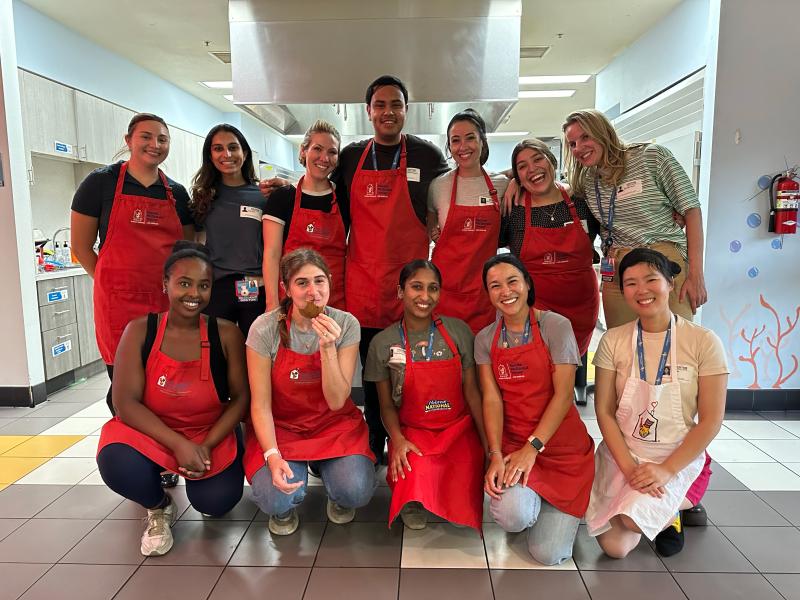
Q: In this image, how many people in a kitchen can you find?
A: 12